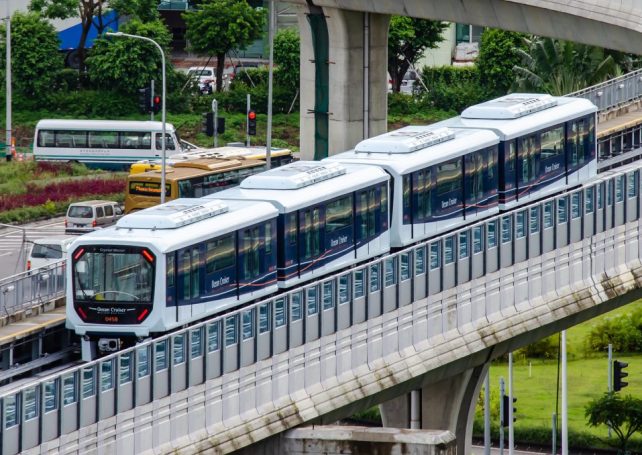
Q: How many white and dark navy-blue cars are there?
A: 4